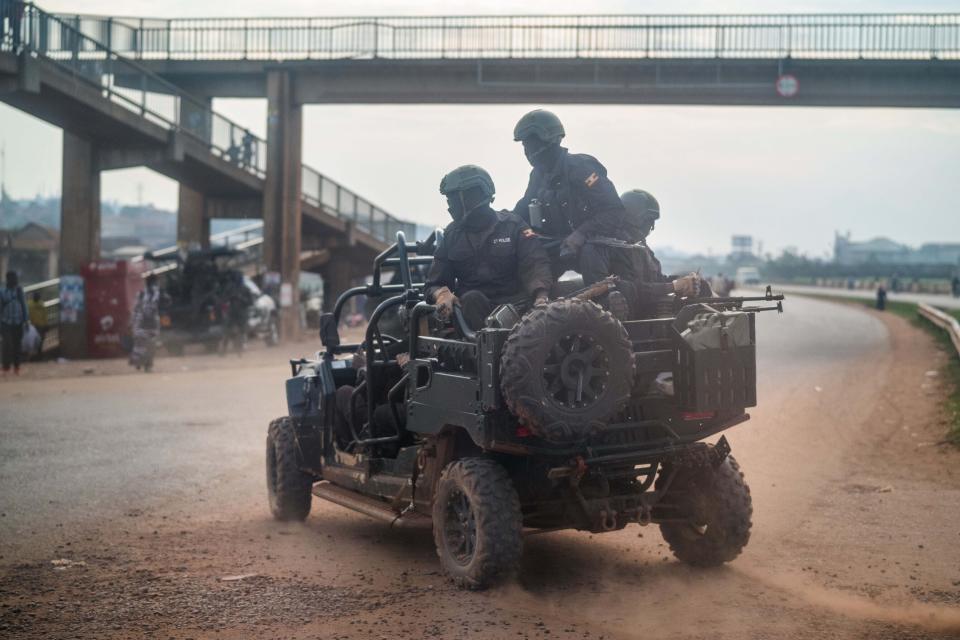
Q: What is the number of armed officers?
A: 3